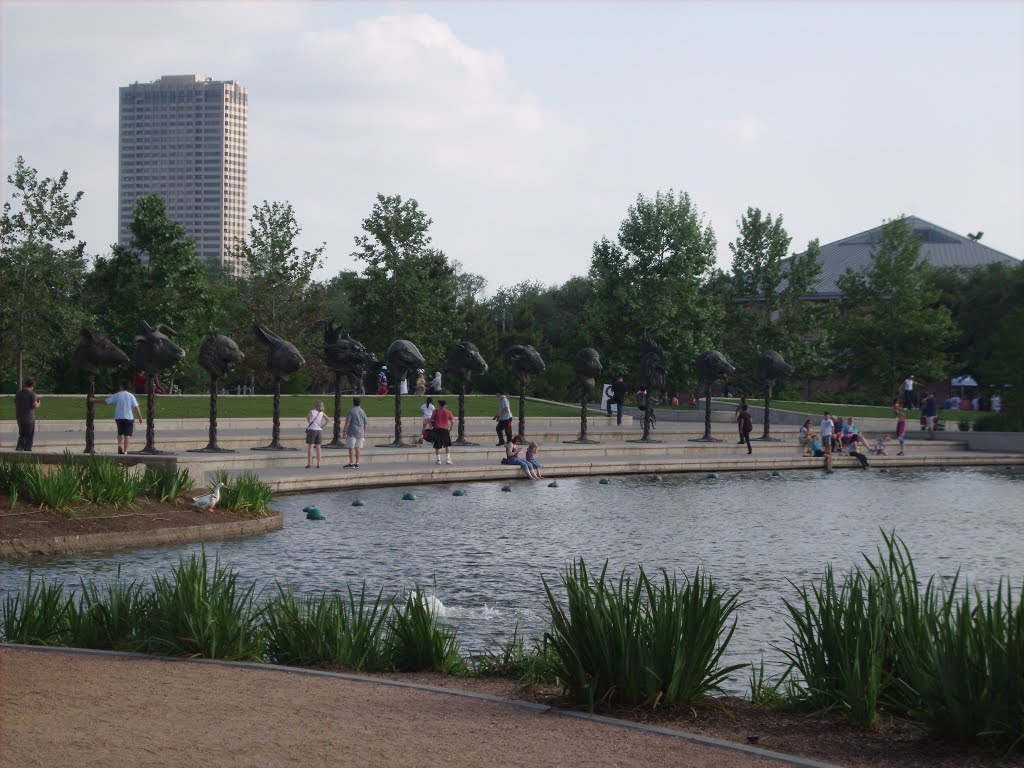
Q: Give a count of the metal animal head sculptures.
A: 12